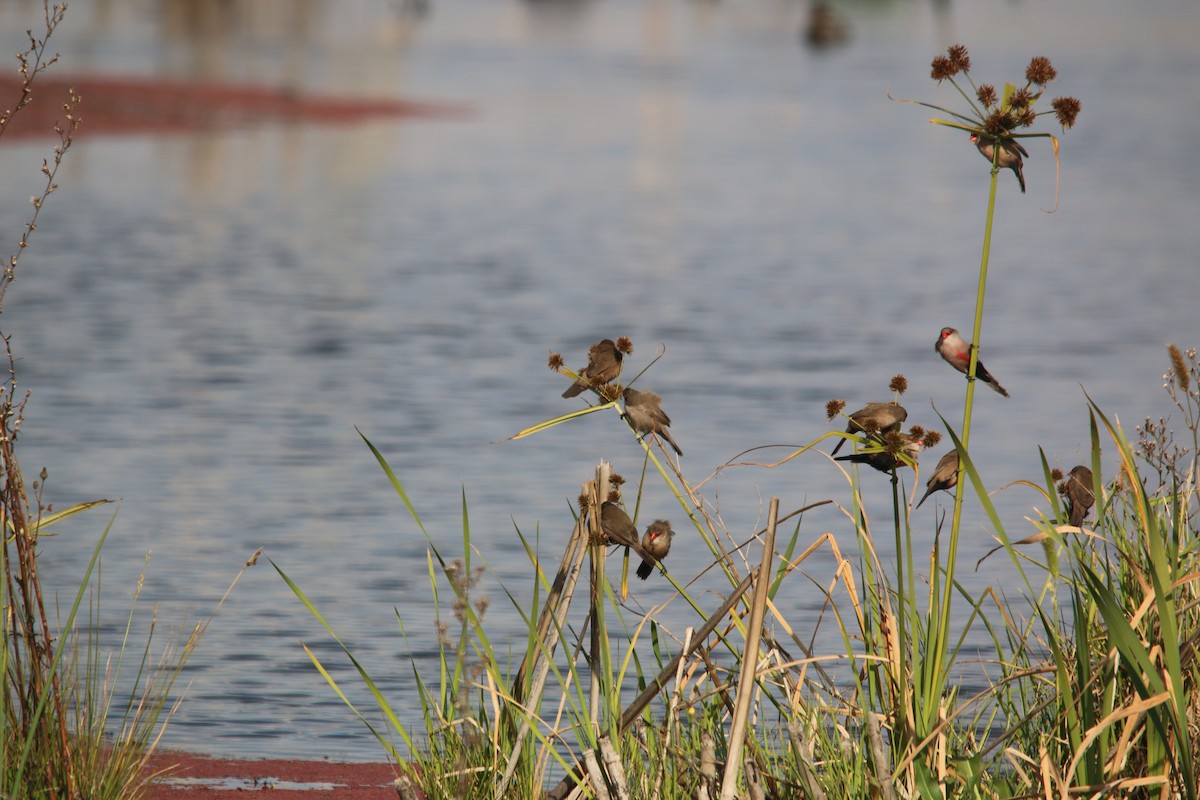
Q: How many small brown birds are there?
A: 10